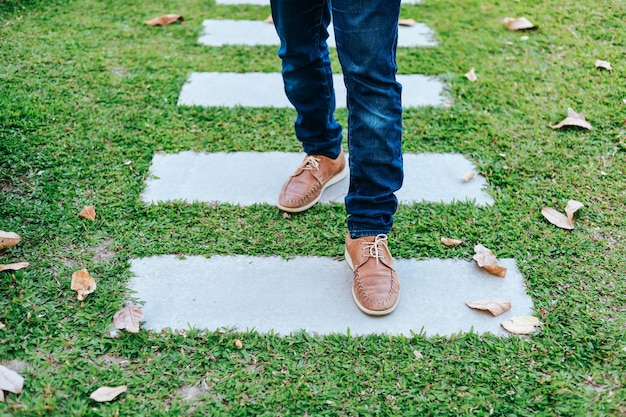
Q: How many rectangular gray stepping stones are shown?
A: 5